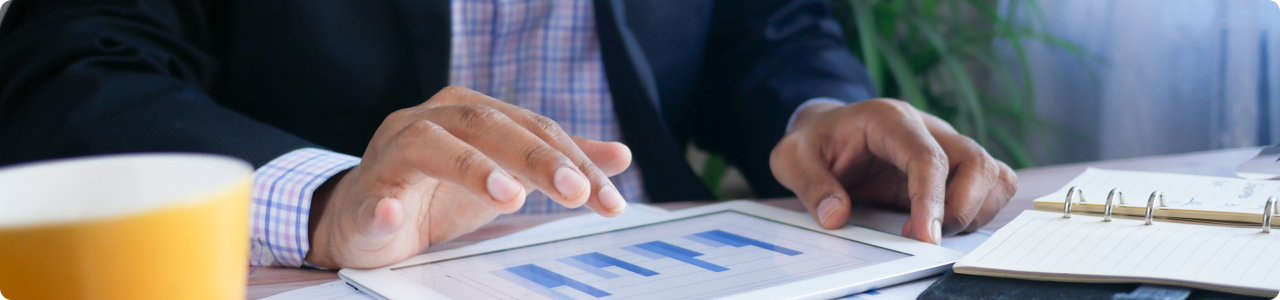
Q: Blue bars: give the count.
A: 12